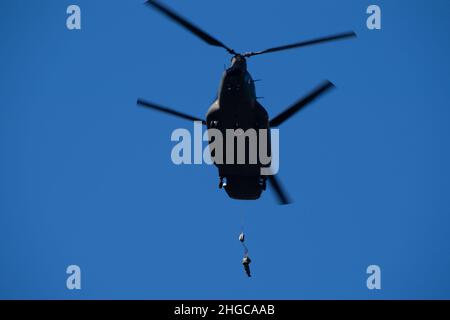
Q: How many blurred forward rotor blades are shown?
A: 2